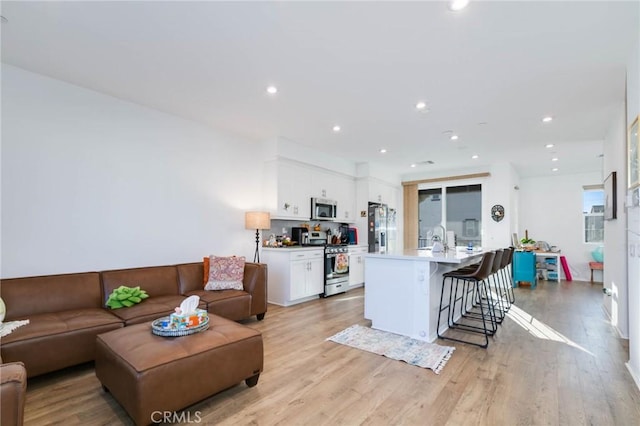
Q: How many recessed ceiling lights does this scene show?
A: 12